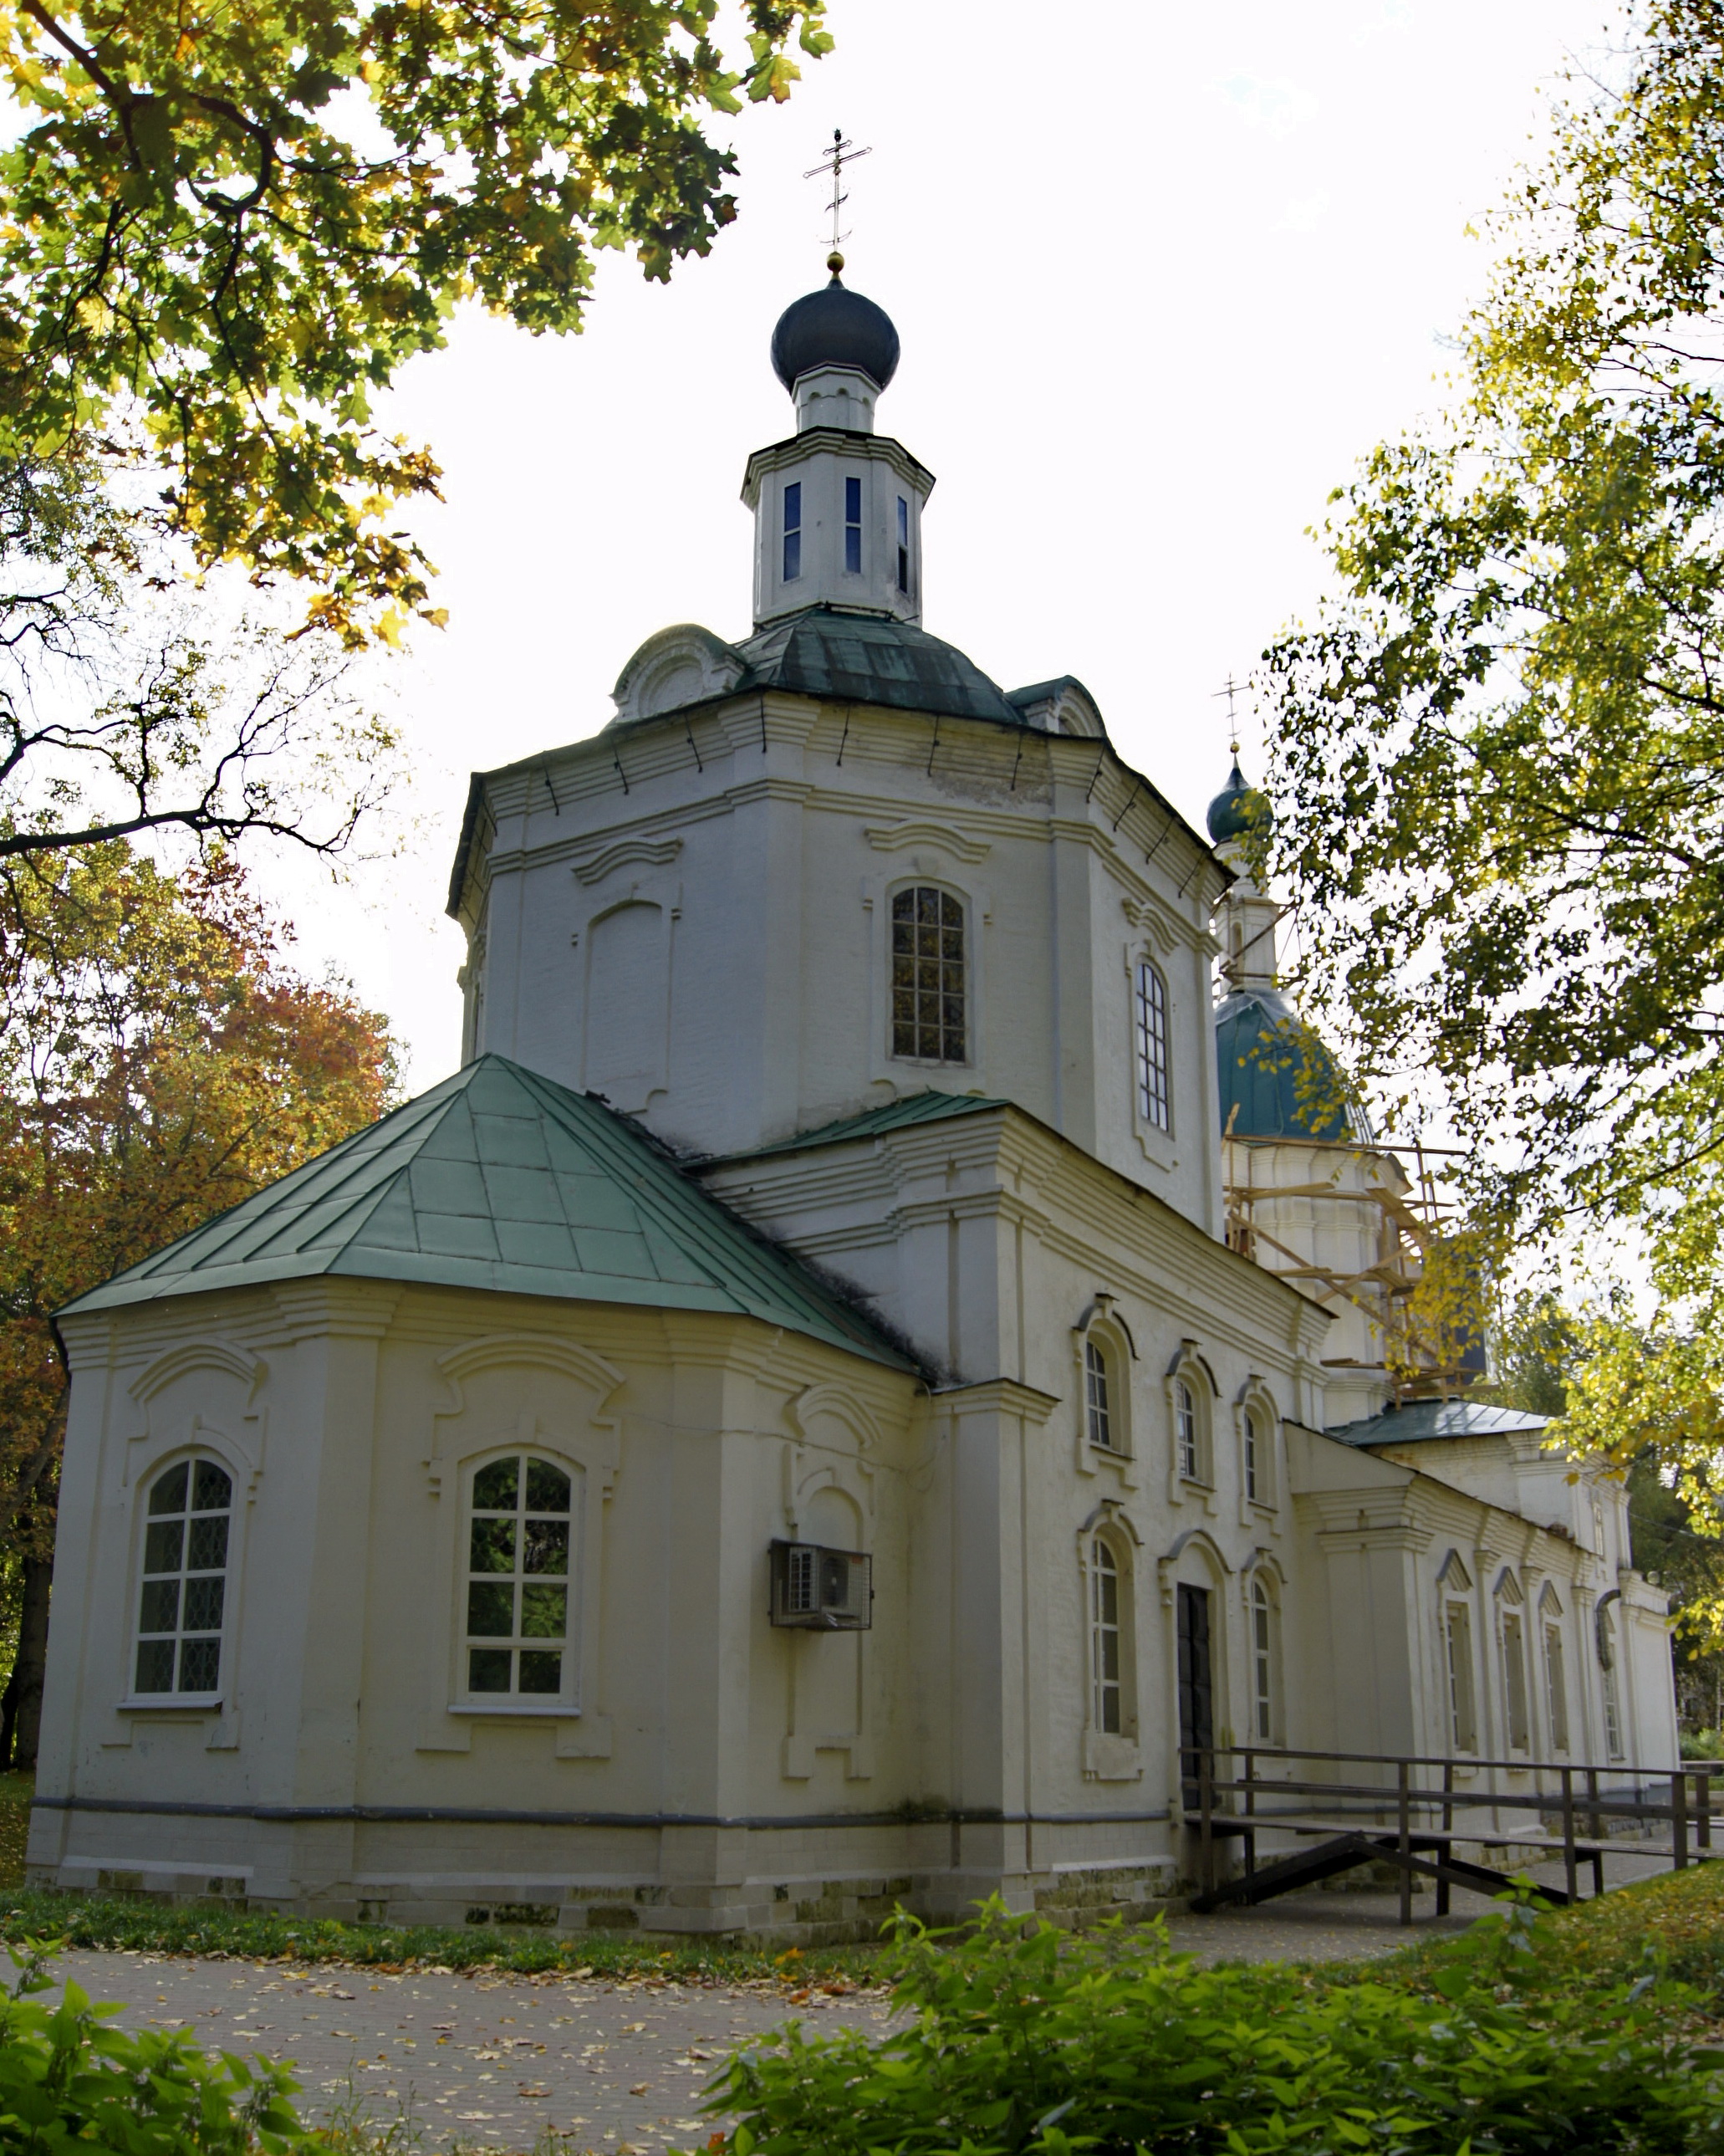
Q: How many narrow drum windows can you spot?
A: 3